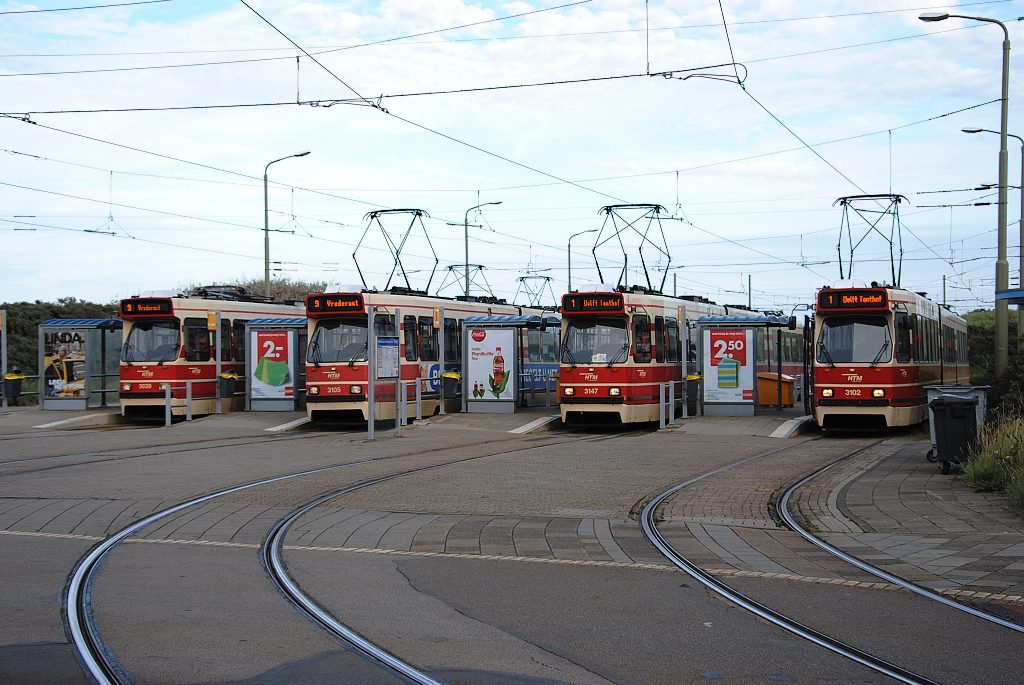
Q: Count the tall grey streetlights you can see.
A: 5